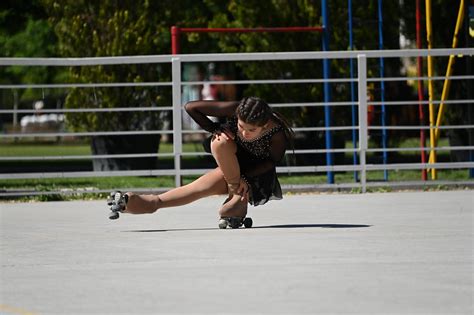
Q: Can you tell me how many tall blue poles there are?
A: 3